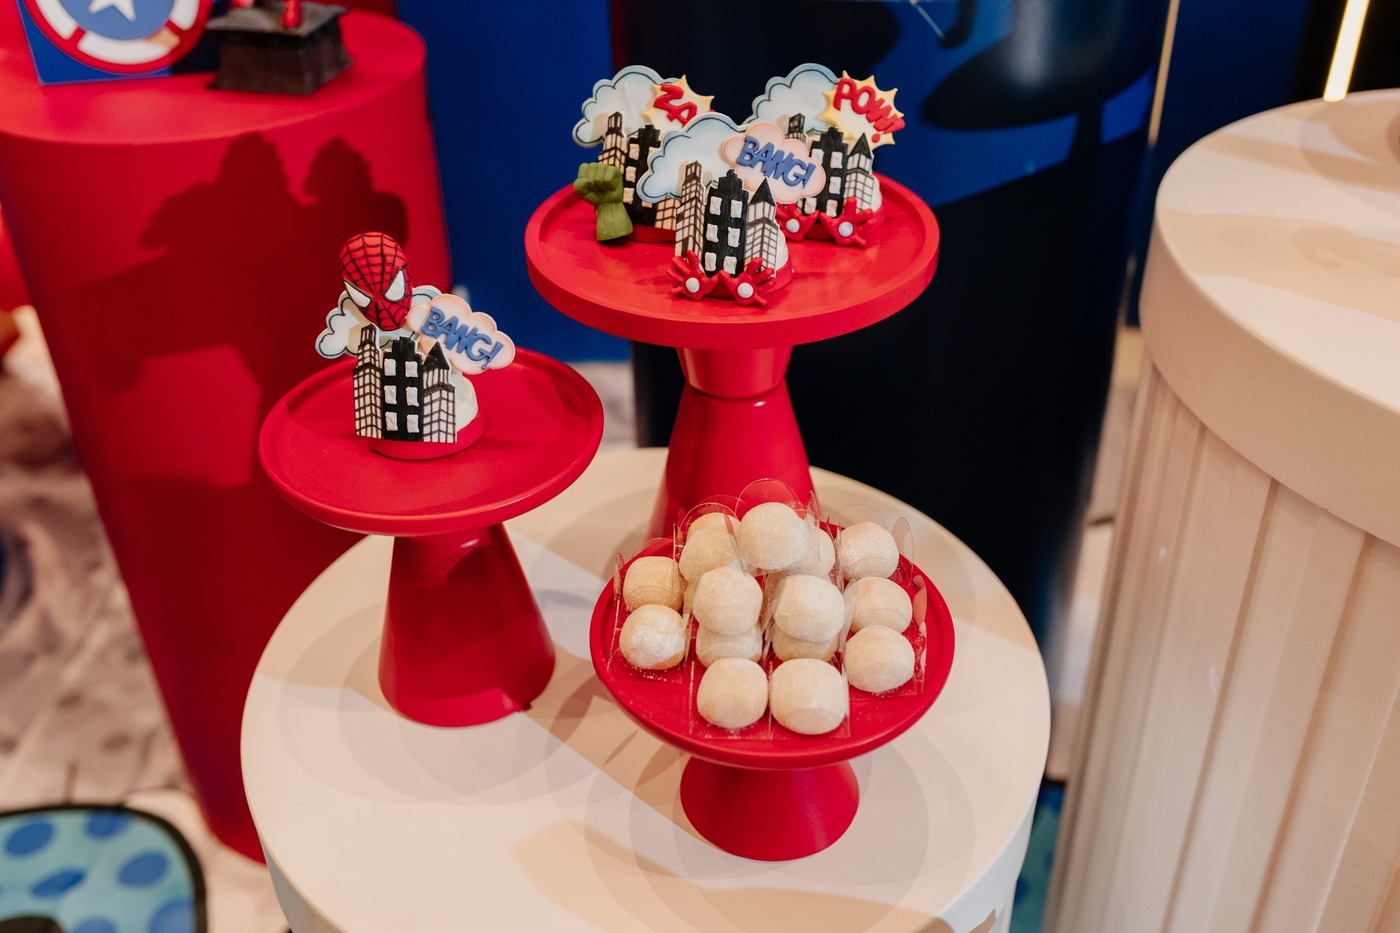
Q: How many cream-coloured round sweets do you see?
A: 15